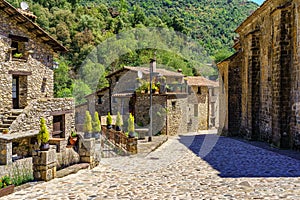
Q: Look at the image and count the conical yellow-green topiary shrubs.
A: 6